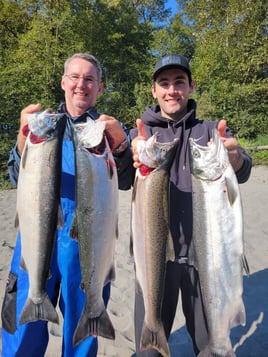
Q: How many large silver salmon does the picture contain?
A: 4